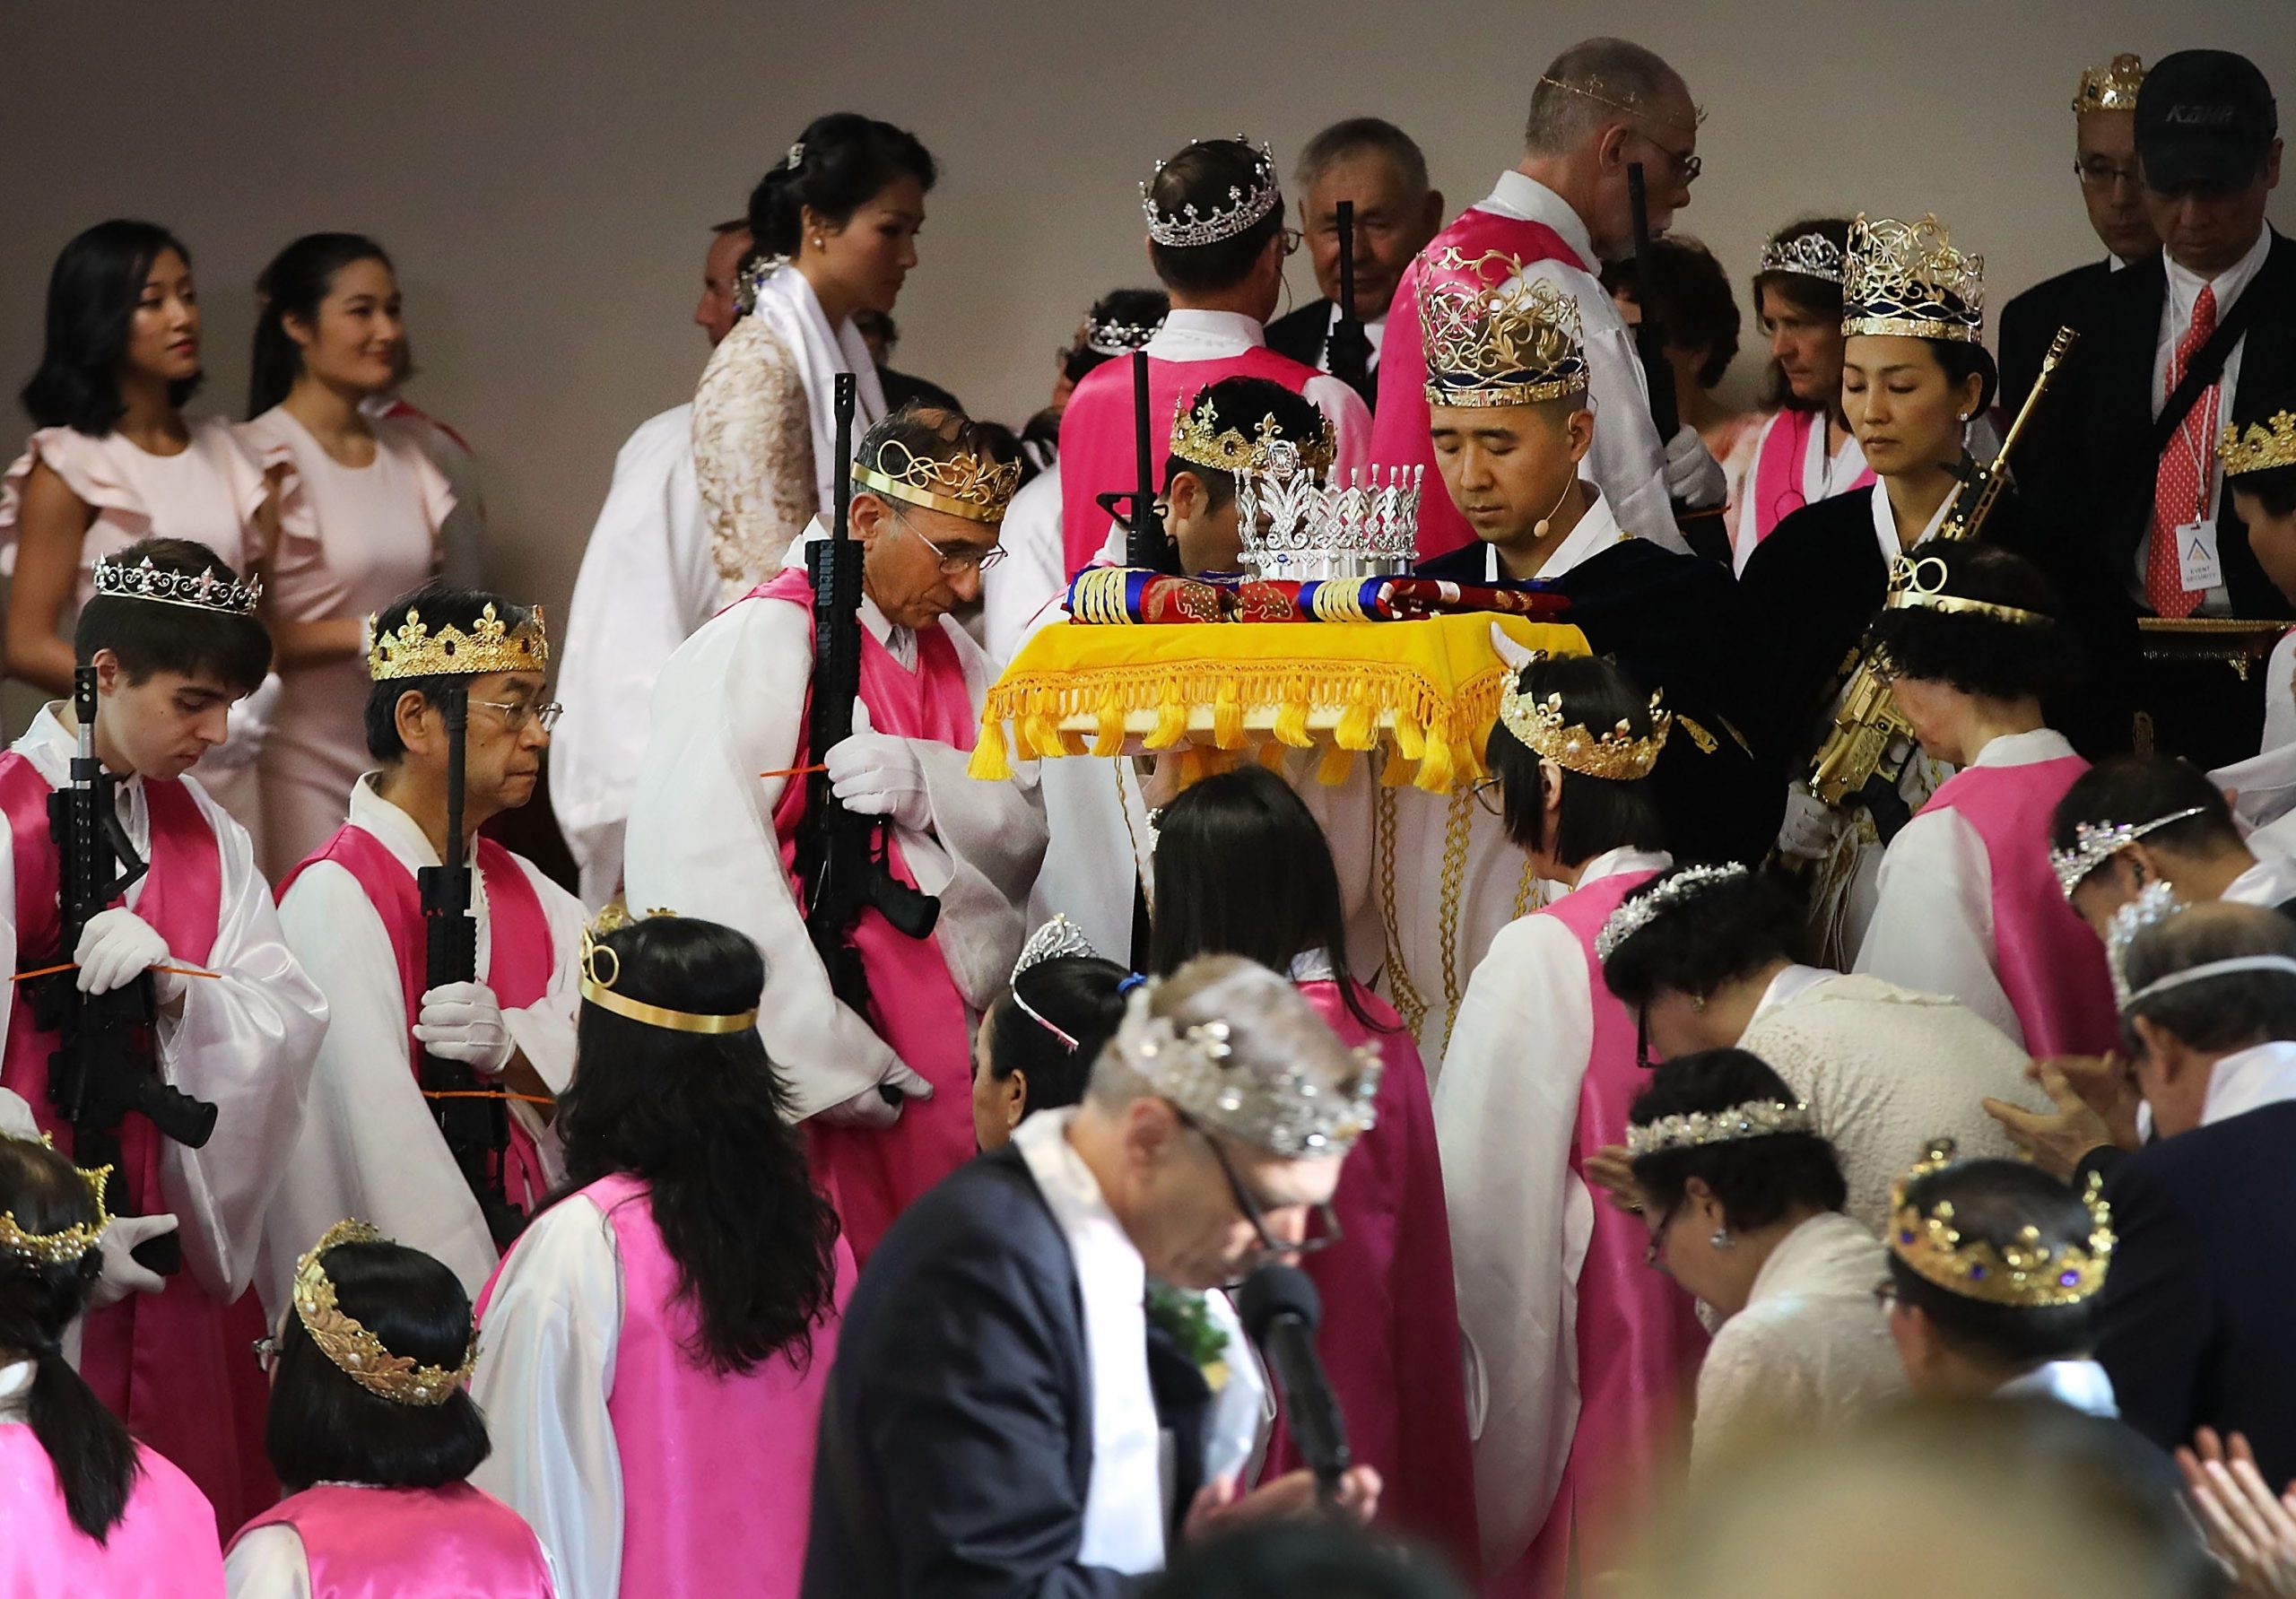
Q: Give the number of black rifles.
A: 6